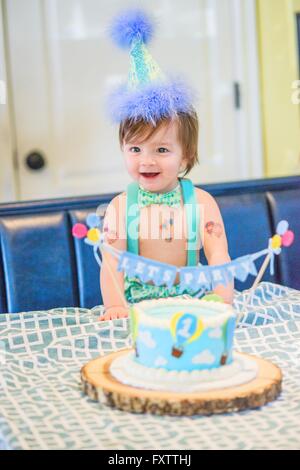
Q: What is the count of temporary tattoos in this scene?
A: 3